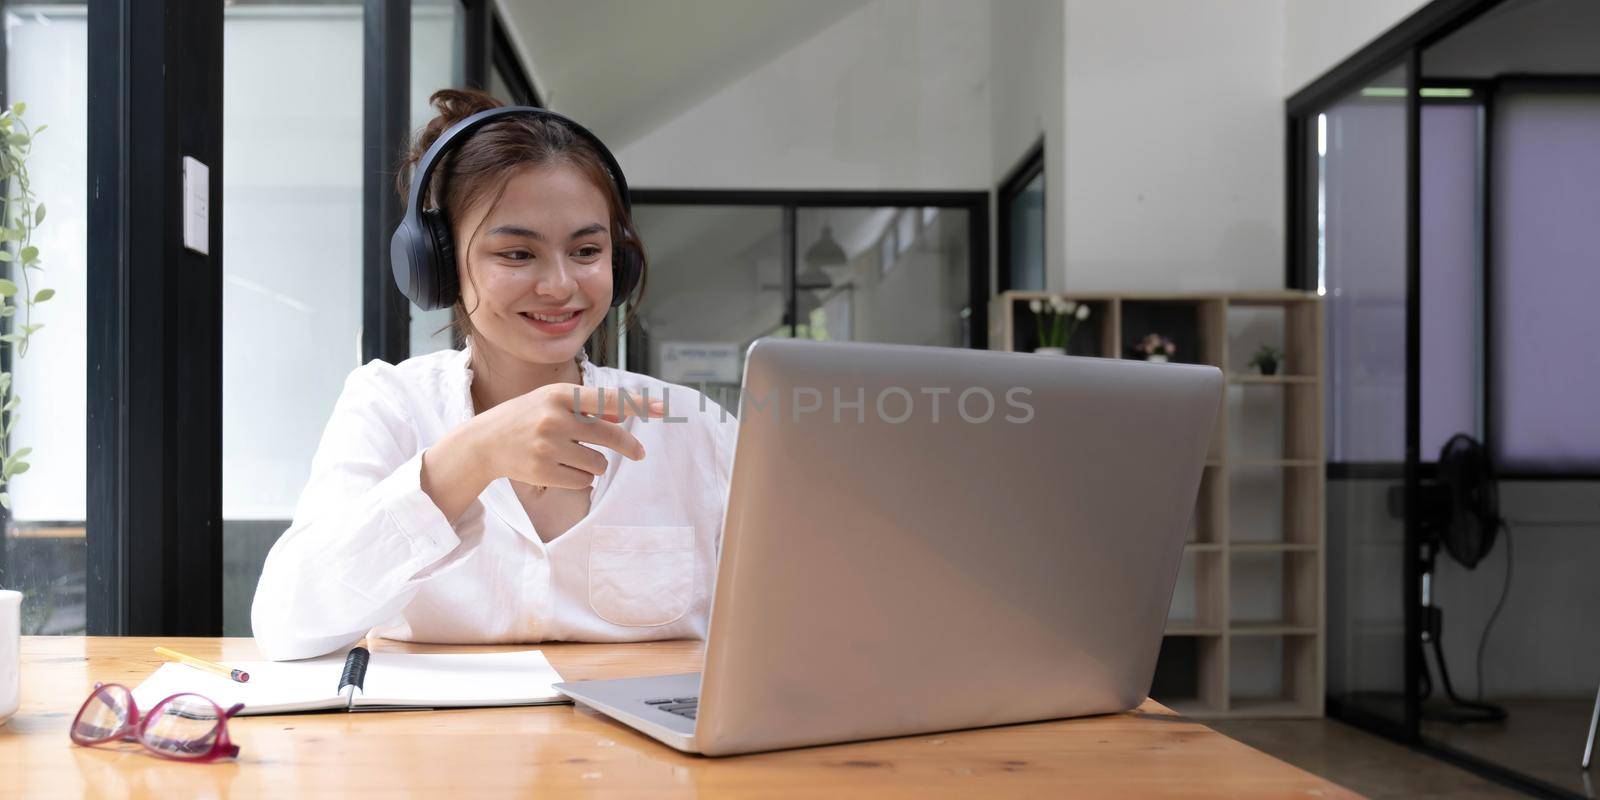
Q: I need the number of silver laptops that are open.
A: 1